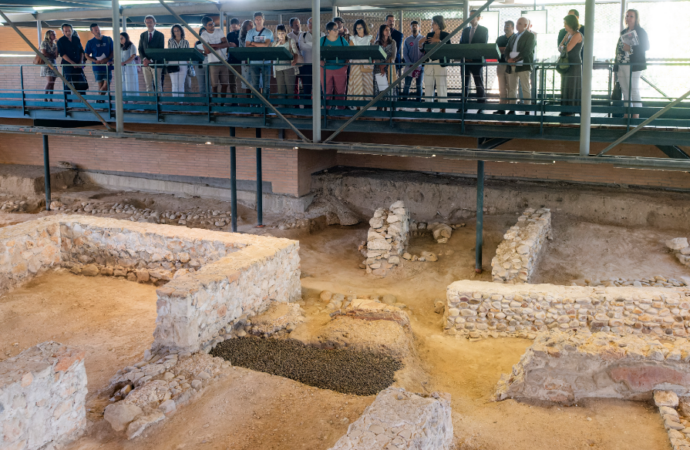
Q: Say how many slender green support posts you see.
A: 4